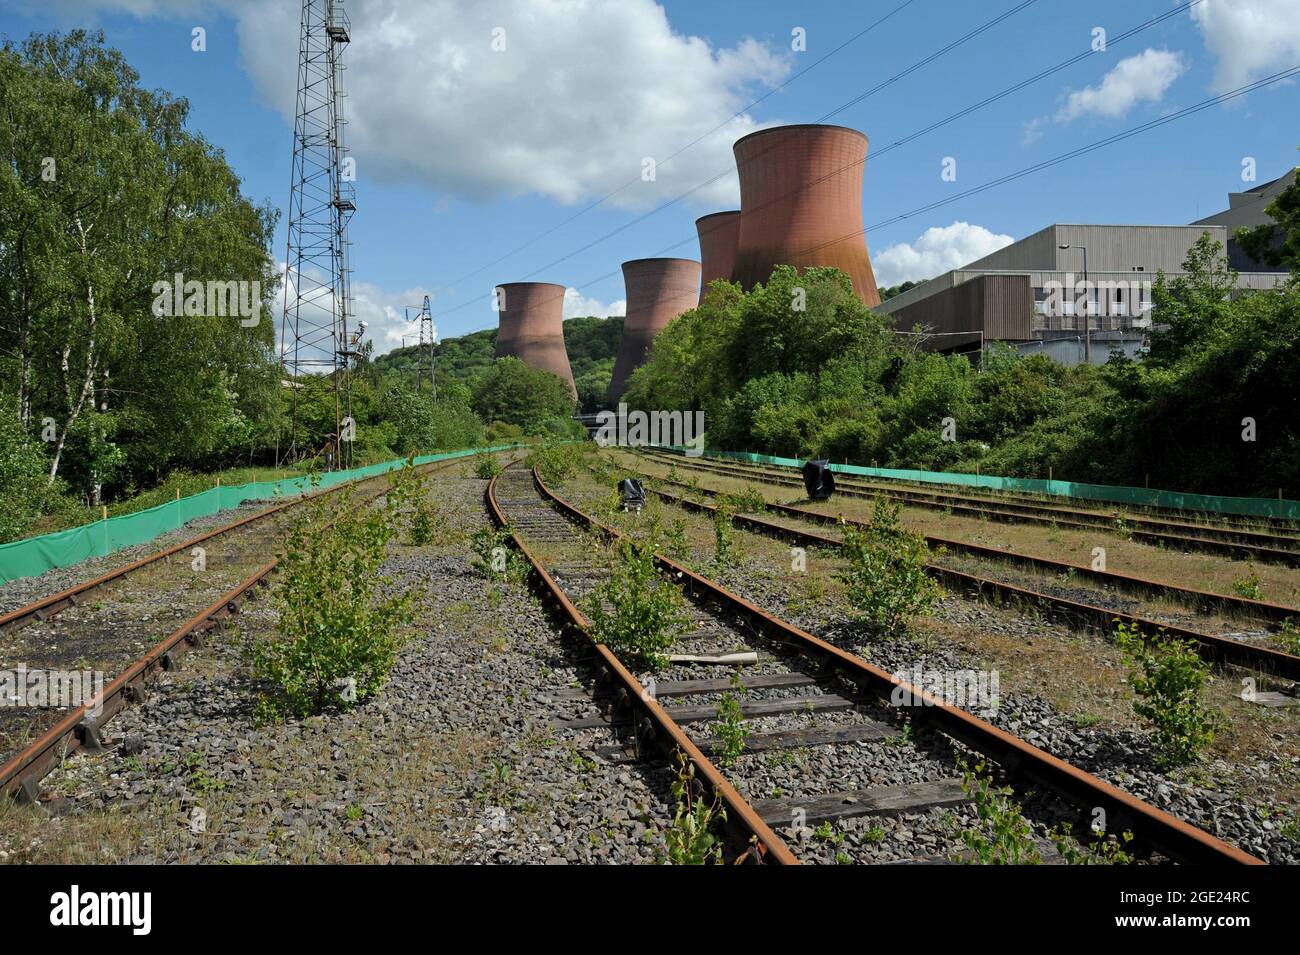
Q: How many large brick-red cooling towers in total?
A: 4